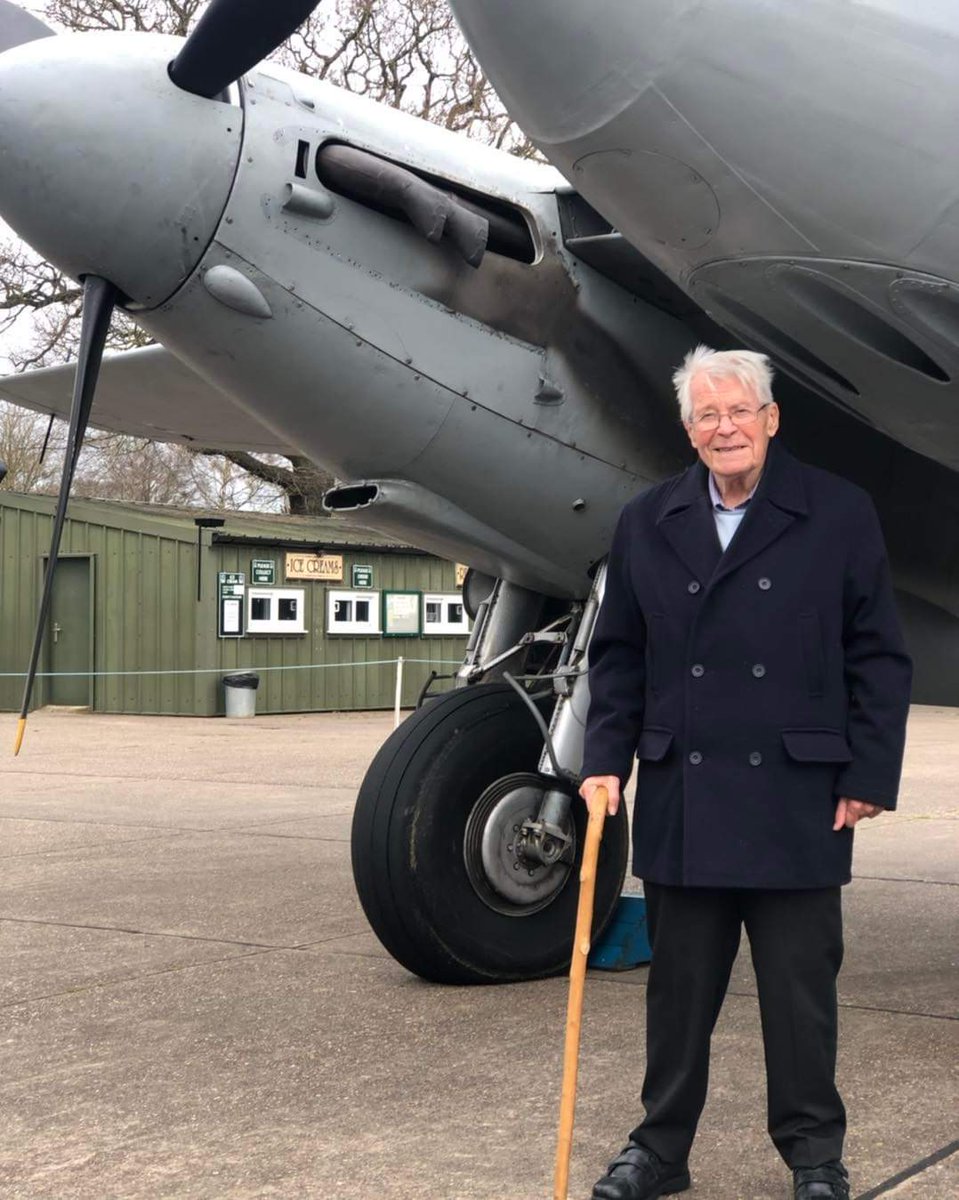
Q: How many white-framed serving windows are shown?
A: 3